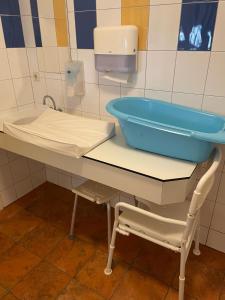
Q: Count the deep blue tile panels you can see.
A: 4